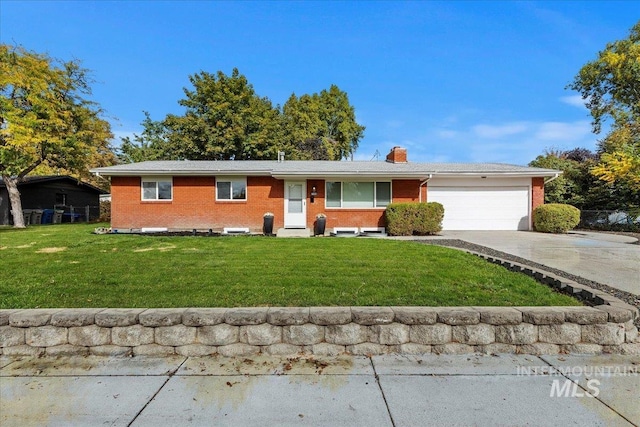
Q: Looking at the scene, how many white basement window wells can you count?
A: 4